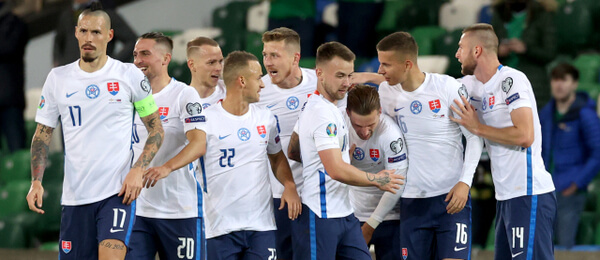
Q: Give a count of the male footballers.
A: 9